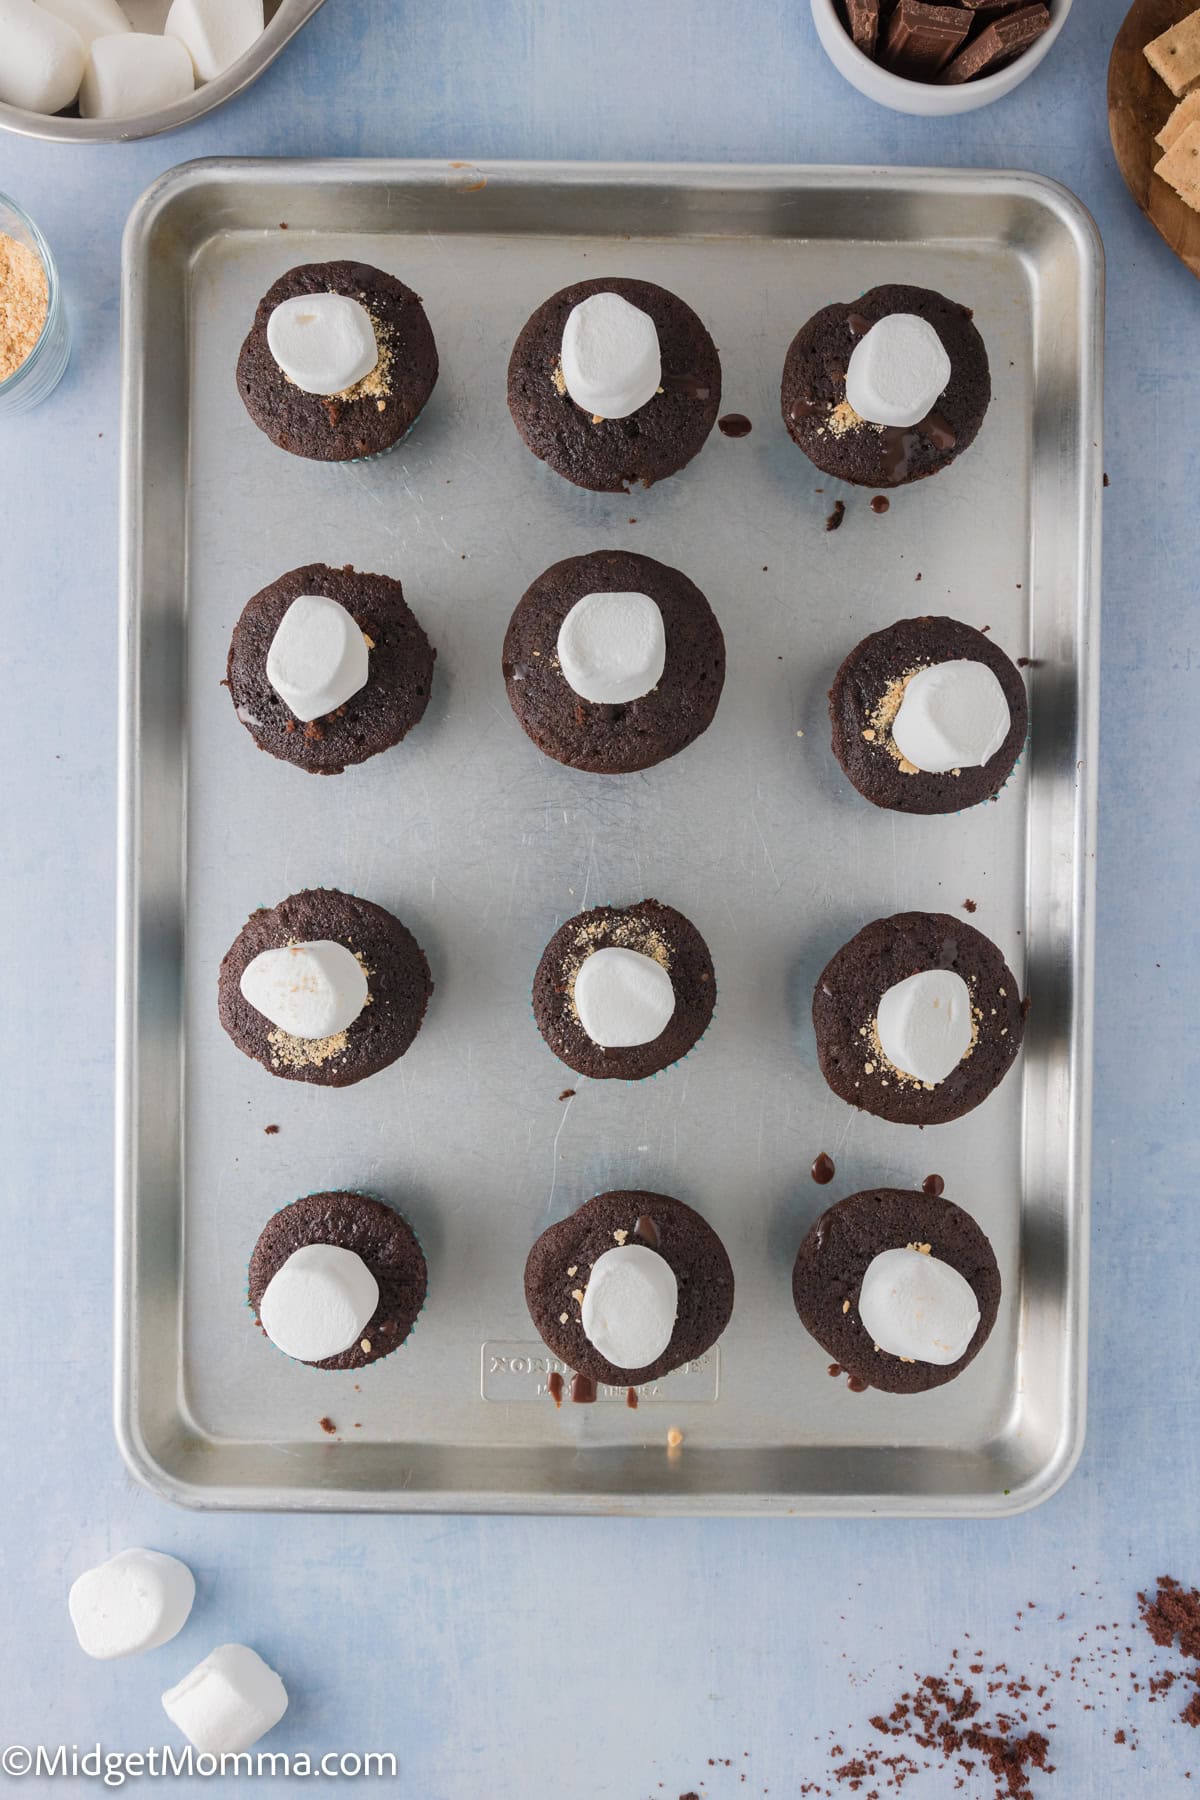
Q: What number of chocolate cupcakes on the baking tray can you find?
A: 12